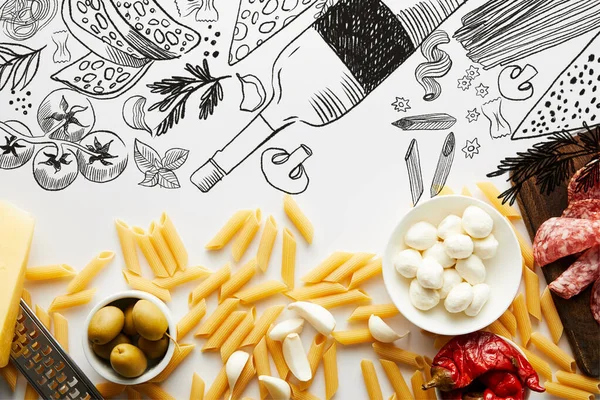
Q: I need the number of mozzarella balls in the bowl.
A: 13